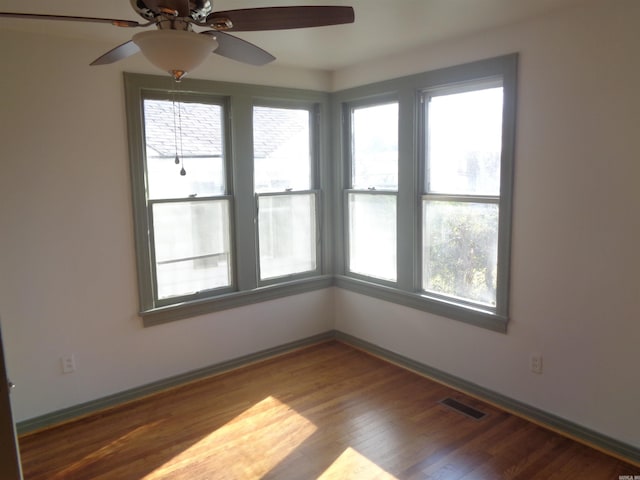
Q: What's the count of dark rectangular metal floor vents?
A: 1